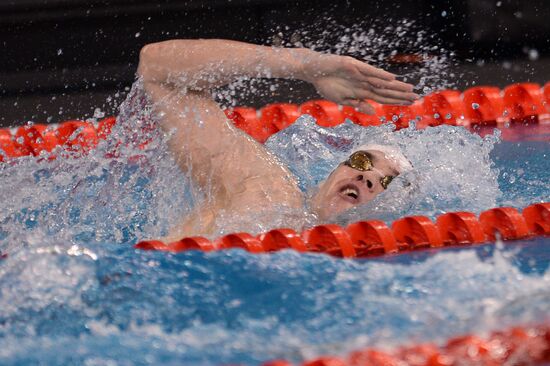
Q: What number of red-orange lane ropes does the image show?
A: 3